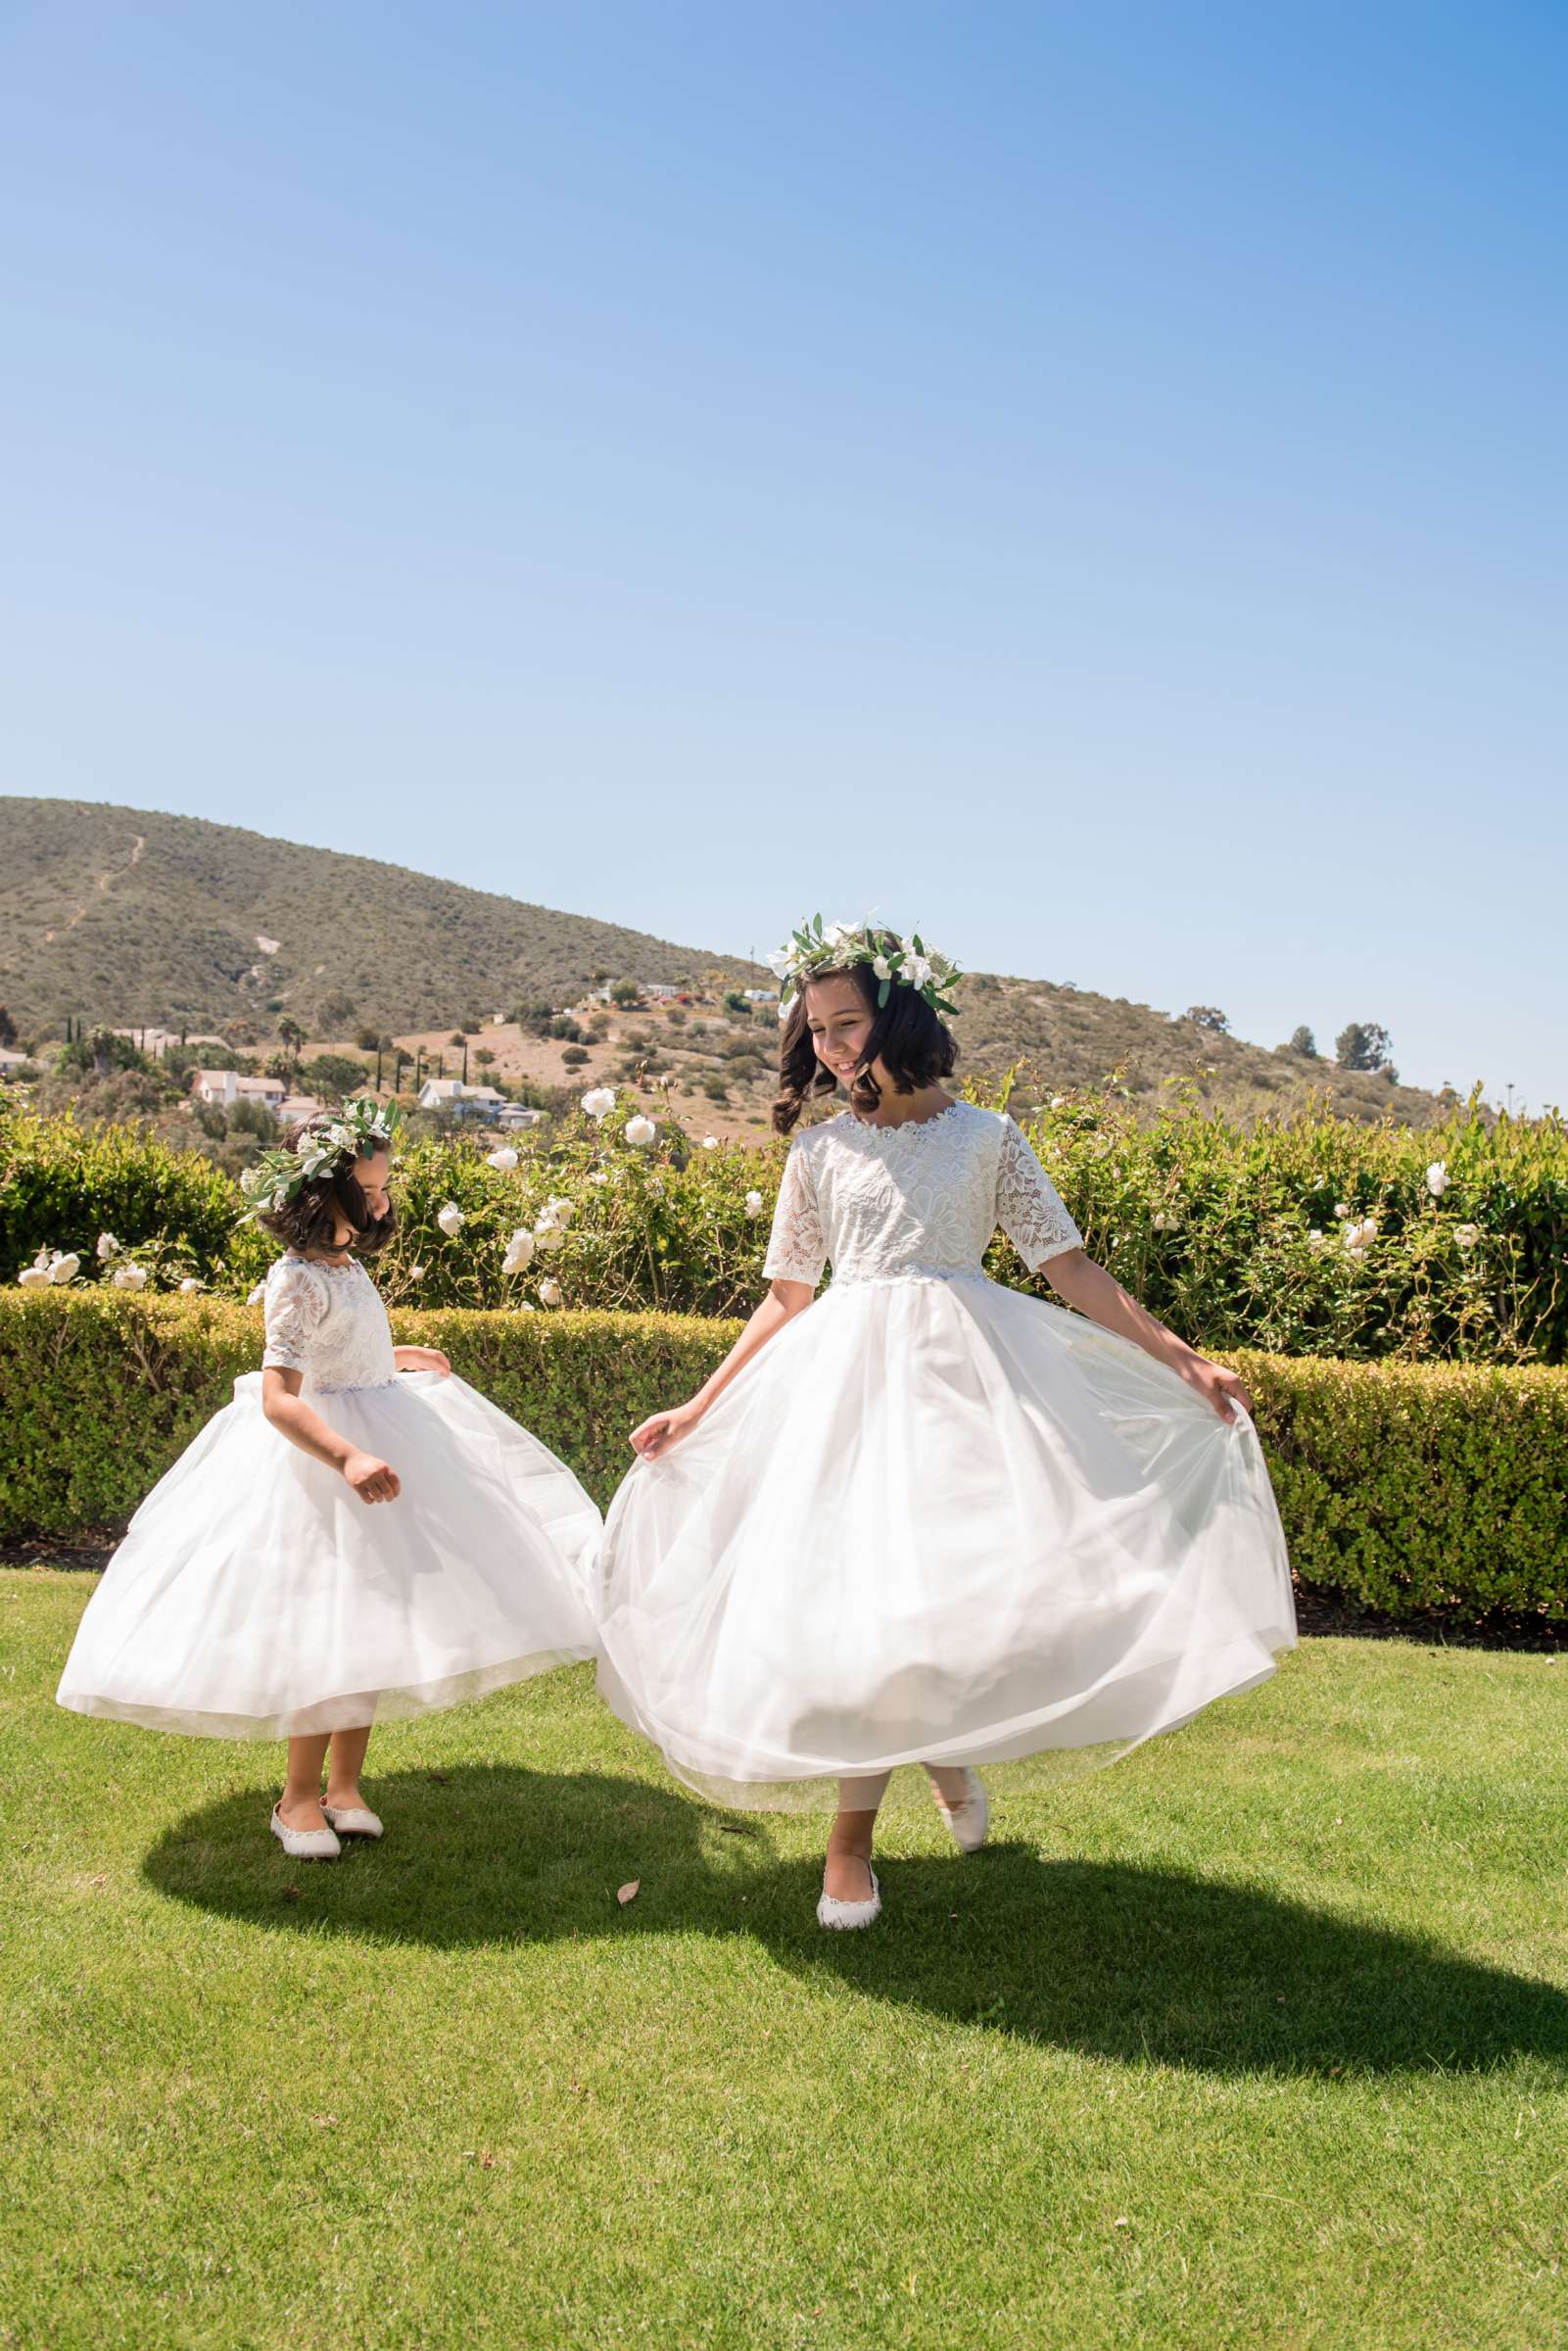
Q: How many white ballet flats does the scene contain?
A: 4